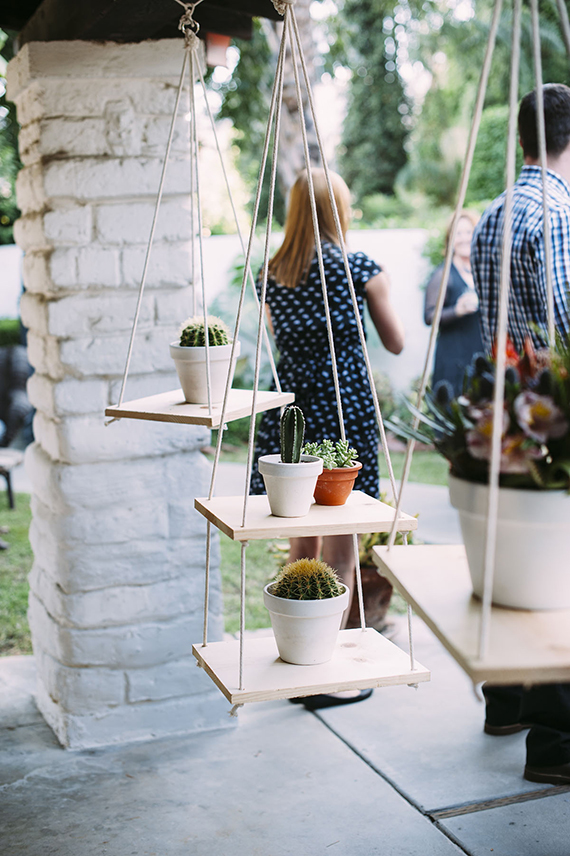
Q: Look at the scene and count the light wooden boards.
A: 4